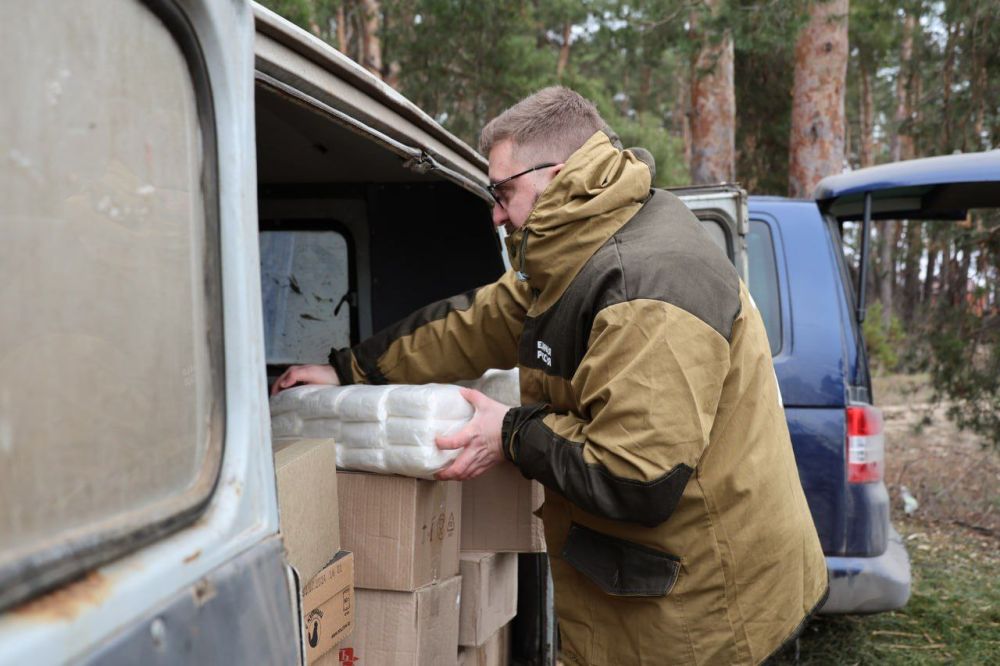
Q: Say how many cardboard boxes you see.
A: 7